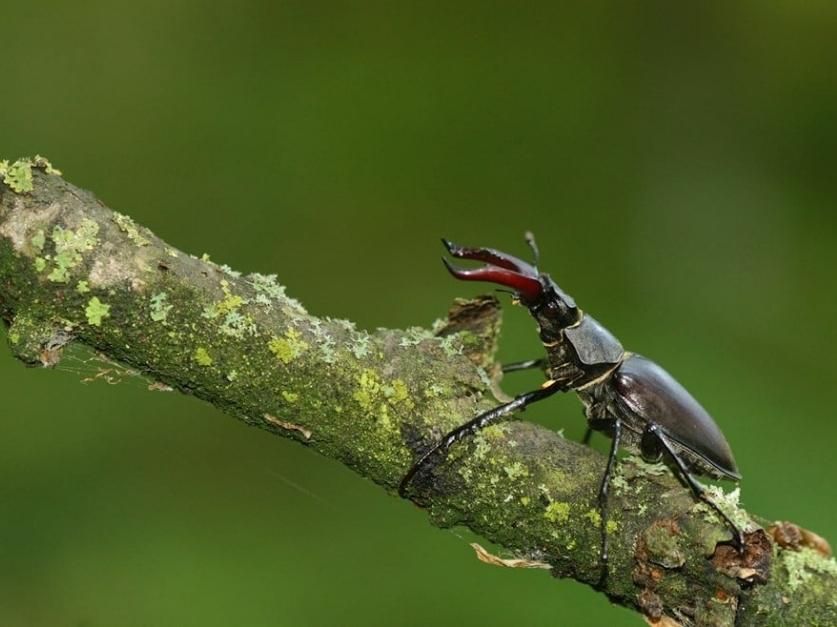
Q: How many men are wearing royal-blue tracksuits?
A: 0